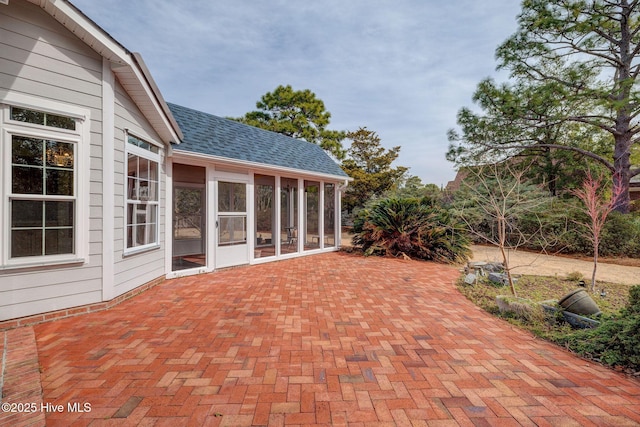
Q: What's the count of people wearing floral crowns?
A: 0